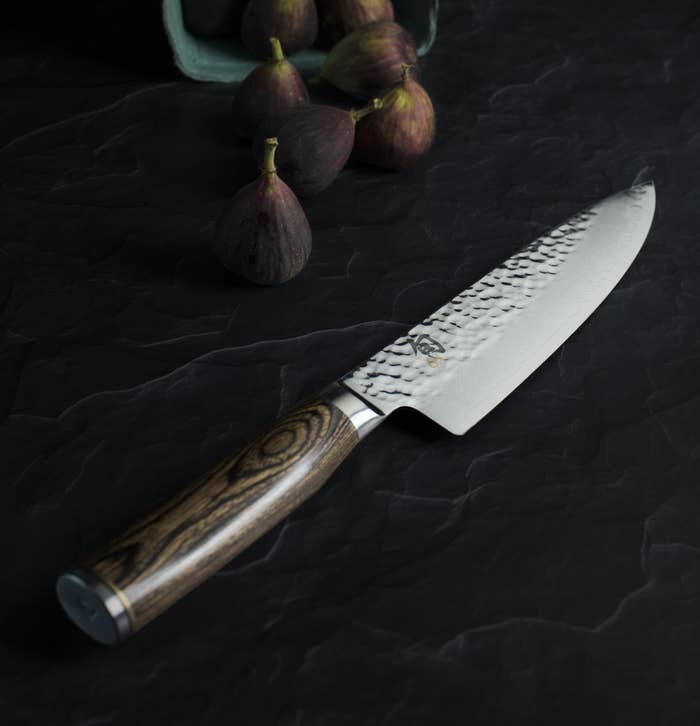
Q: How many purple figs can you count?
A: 7